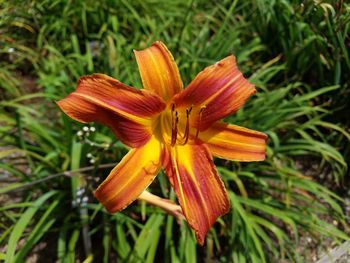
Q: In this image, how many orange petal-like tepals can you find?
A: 6